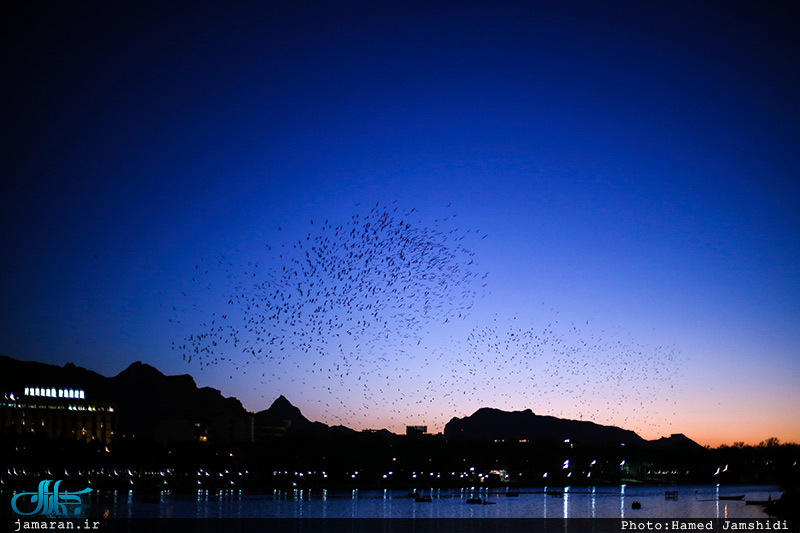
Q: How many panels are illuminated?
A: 11